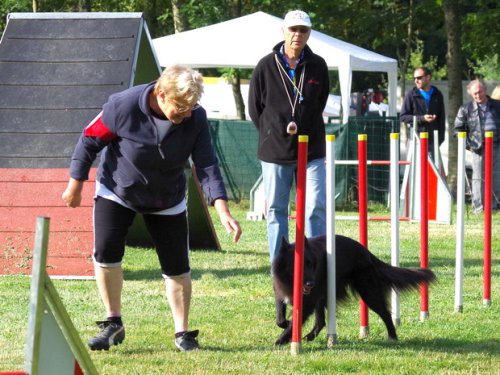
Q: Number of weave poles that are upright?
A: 7